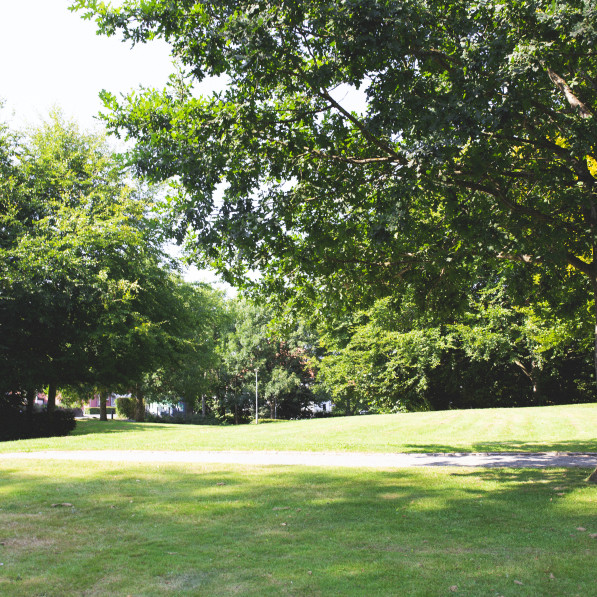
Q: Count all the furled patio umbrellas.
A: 0